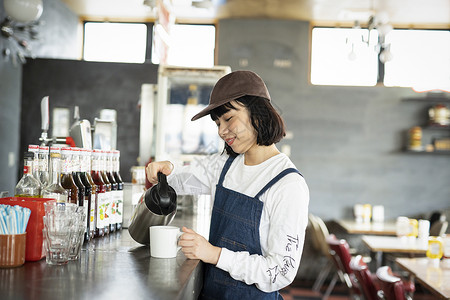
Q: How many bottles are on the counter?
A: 13